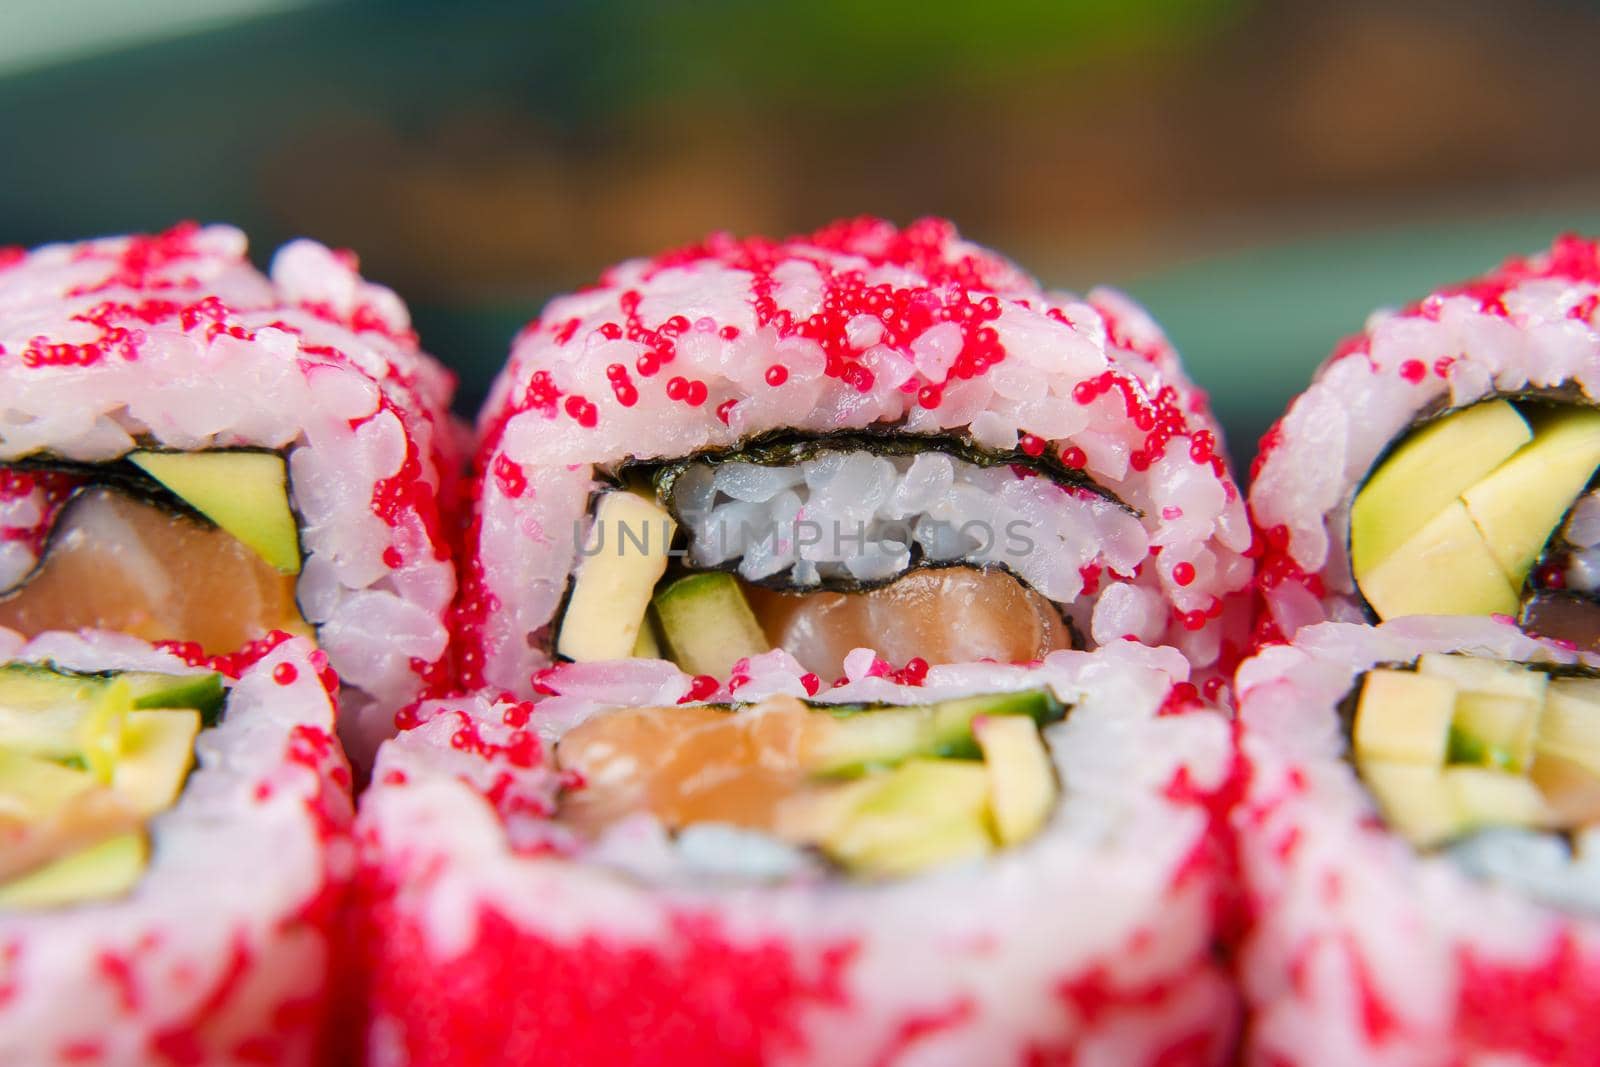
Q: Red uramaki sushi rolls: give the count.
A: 6